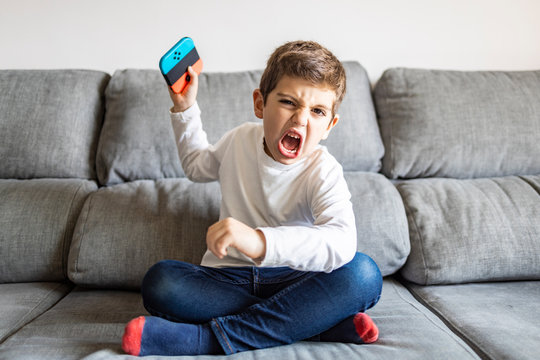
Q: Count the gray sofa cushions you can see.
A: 9